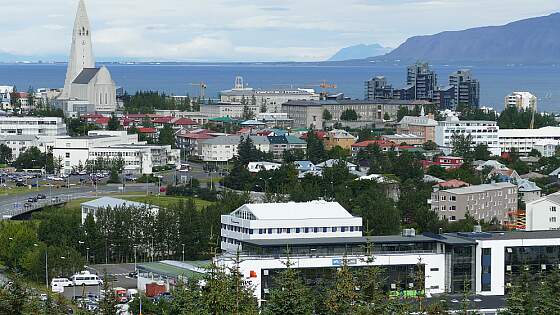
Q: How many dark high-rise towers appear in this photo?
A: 3